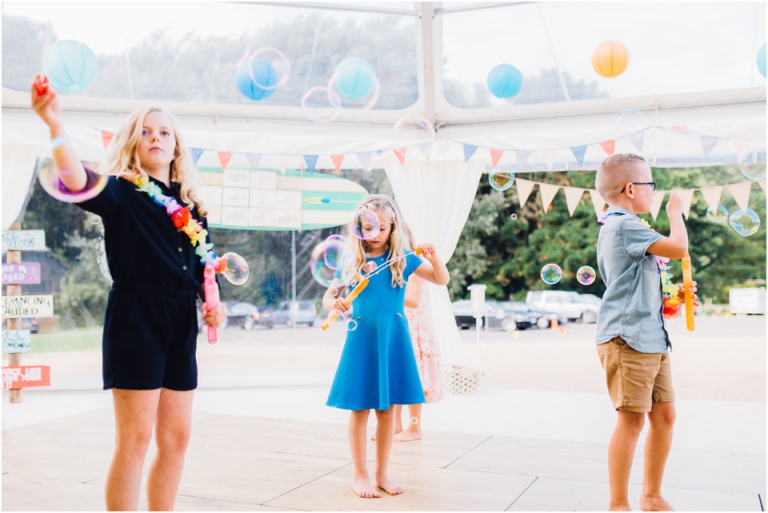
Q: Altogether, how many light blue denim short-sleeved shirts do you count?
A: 1